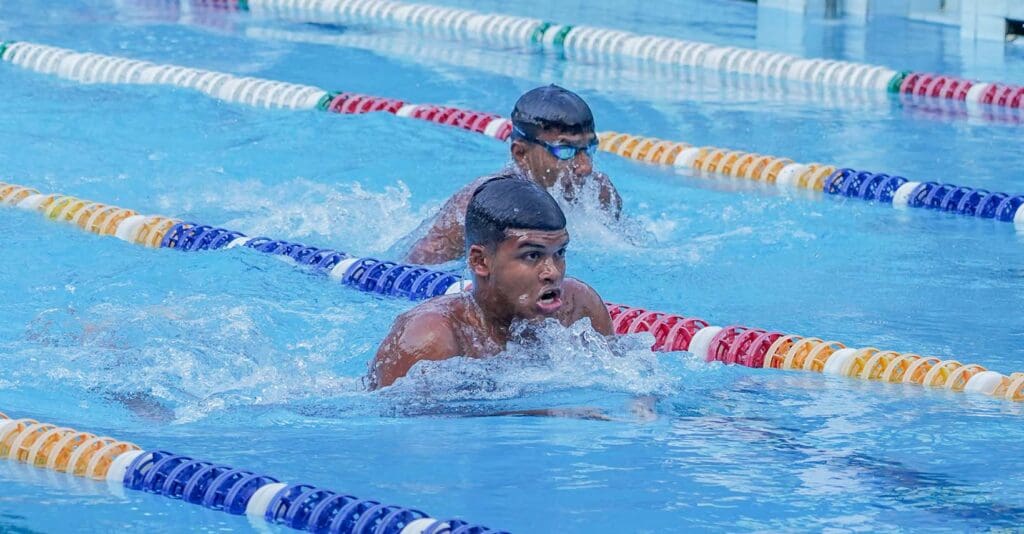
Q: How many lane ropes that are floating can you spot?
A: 4